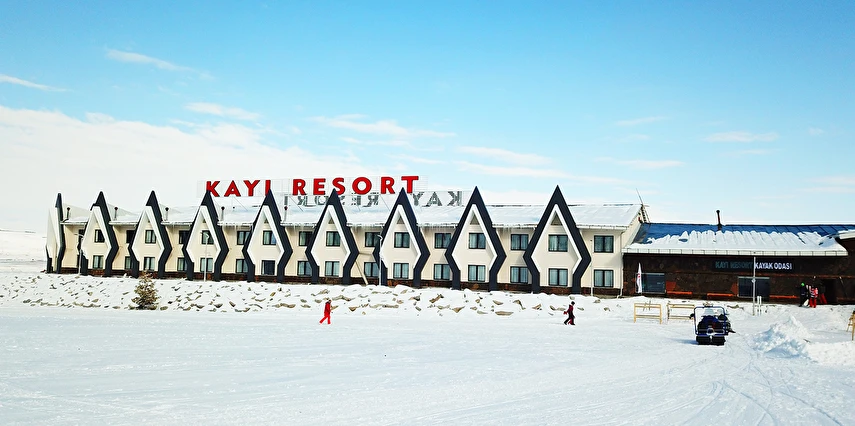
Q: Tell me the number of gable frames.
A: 9